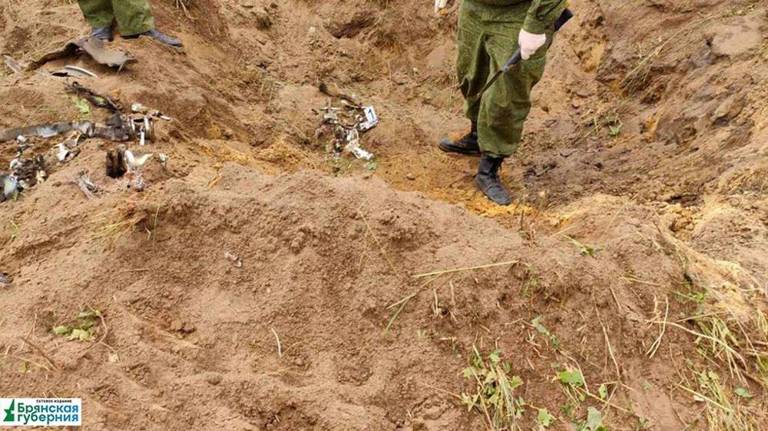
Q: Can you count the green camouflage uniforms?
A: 2